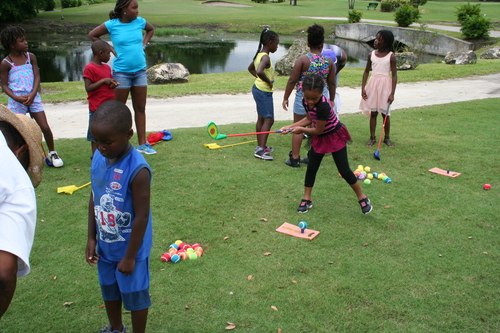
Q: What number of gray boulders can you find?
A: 5